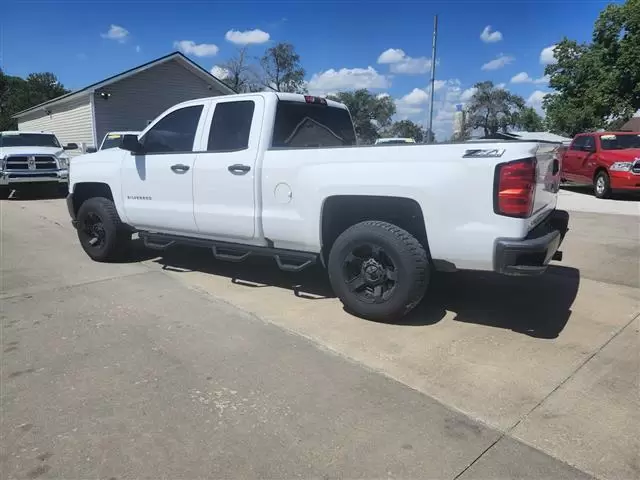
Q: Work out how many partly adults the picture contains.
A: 0